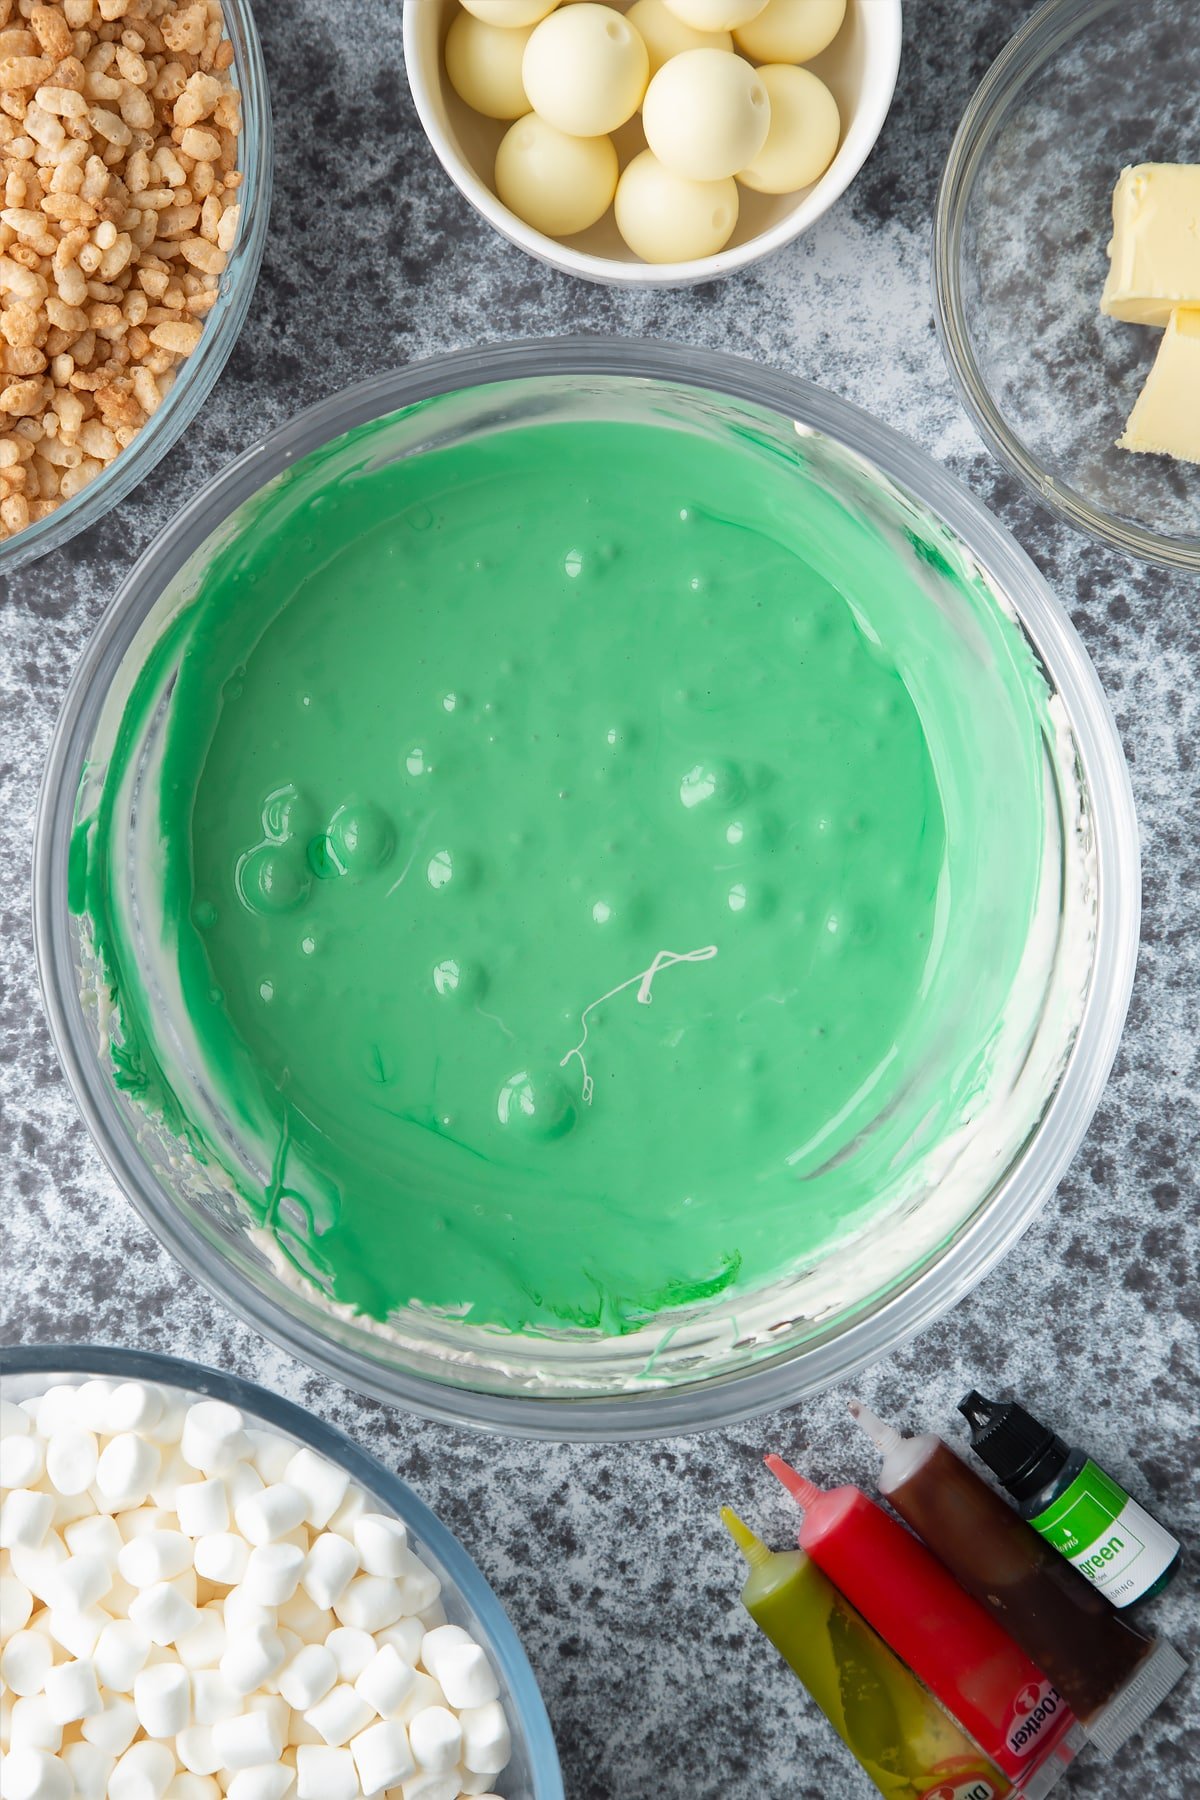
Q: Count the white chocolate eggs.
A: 10